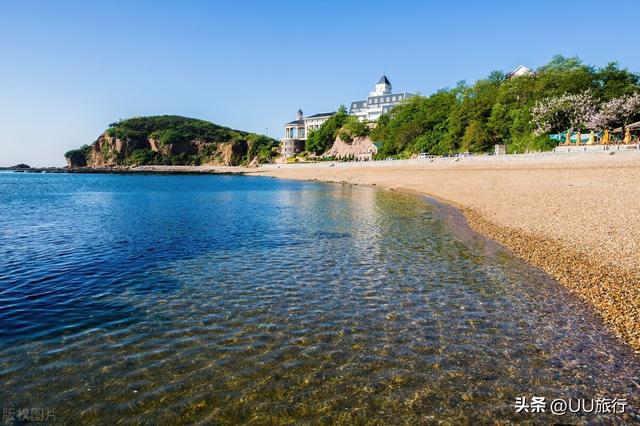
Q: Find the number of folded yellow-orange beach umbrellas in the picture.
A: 5